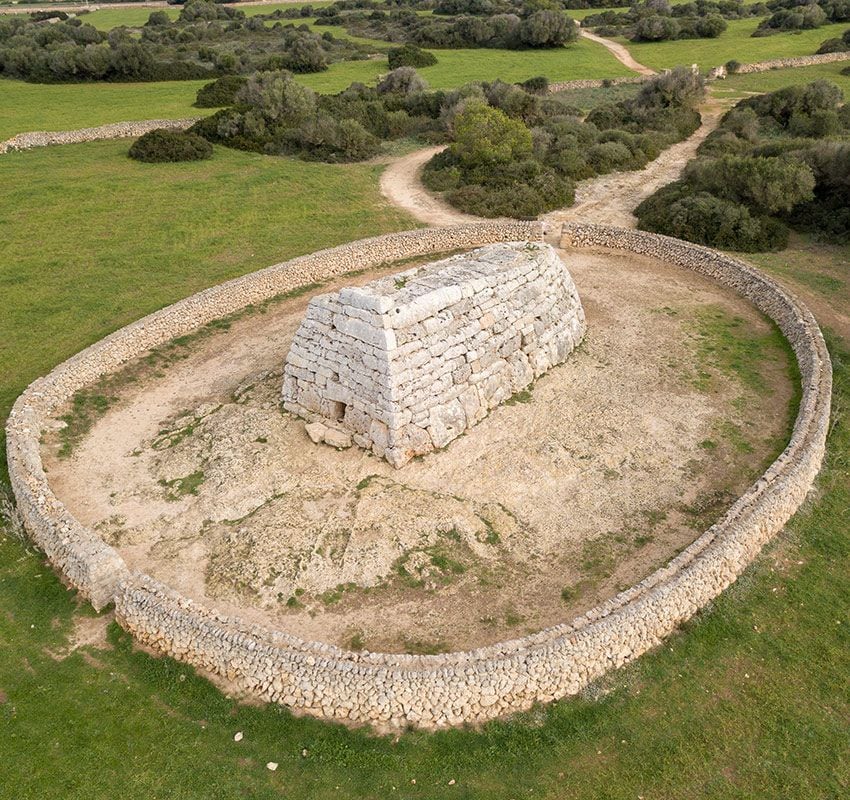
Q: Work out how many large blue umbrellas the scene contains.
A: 0